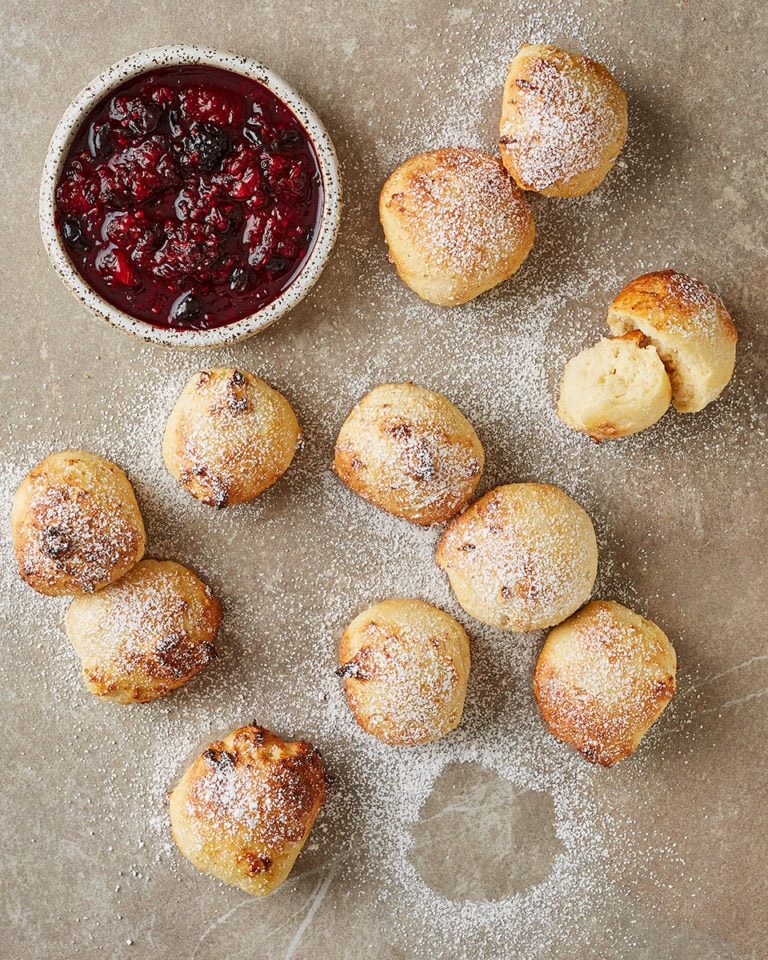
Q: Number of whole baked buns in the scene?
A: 10